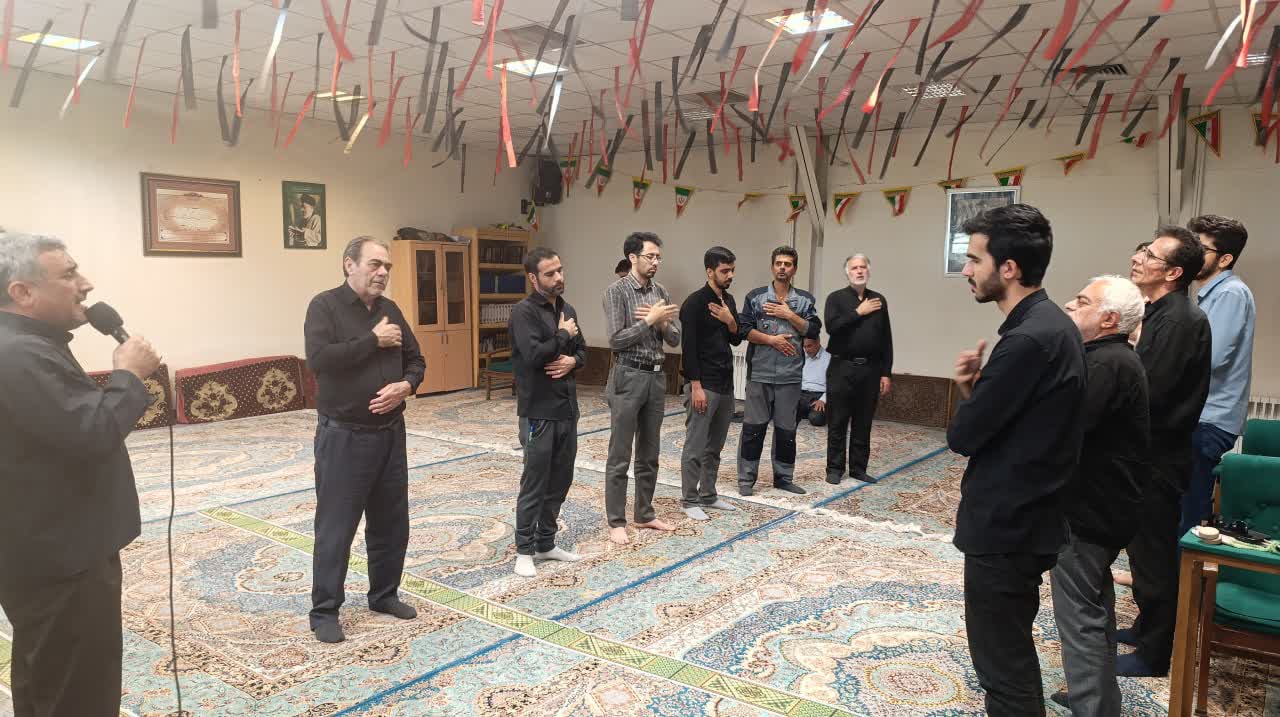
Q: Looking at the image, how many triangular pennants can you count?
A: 15